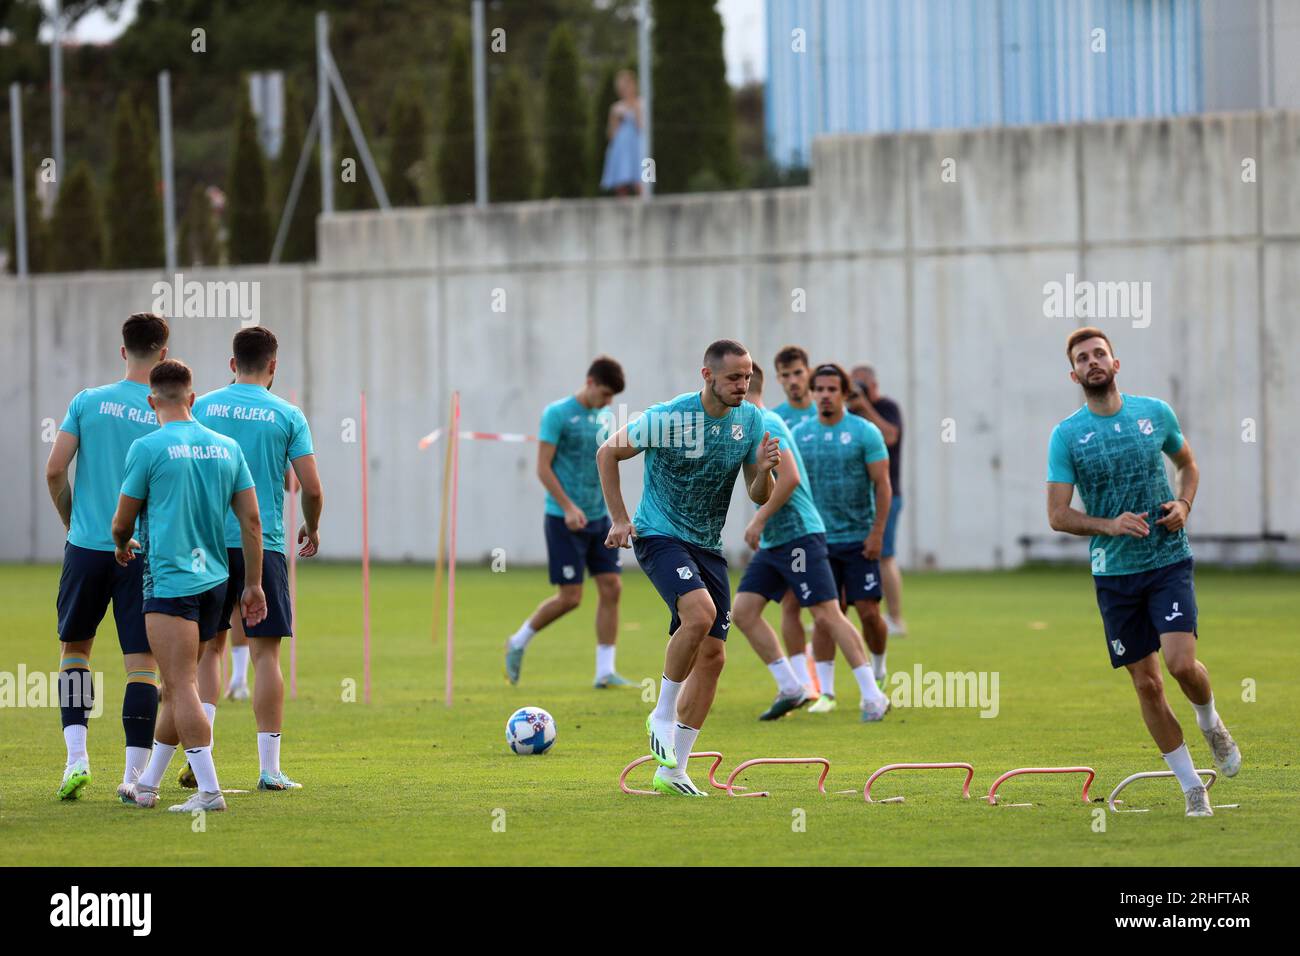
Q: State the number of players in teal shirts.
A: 9